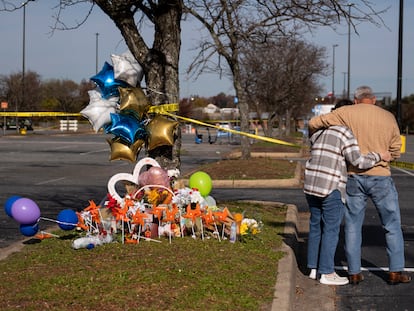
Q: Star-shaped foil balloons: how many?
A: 7